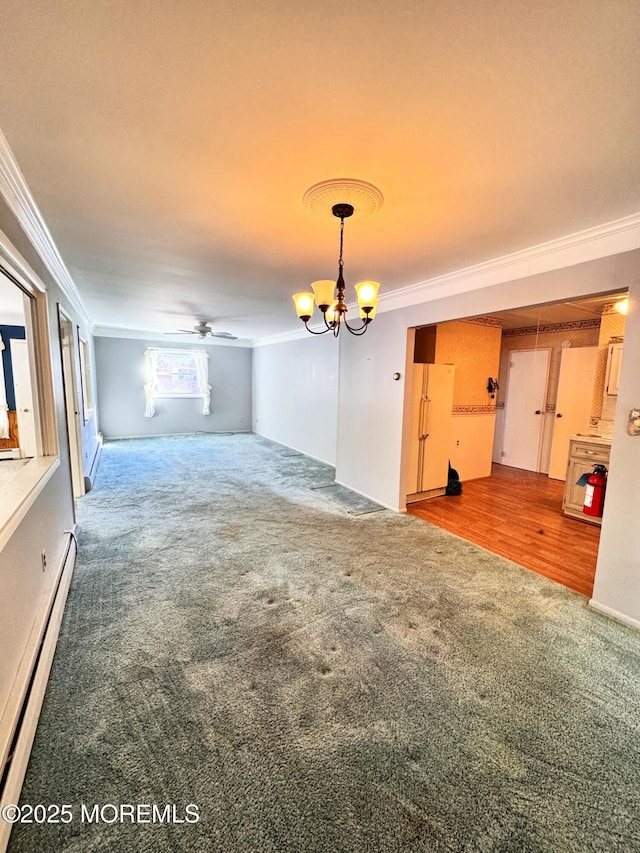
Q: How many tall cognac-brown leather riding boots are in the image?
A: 0